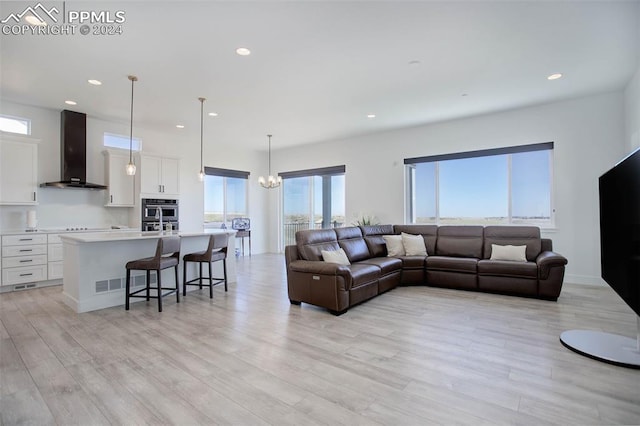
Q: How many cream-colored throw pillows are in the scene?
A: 4